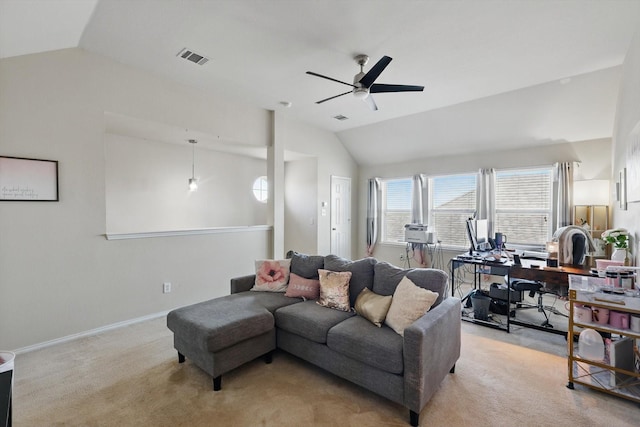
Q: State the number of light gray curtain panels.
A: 4